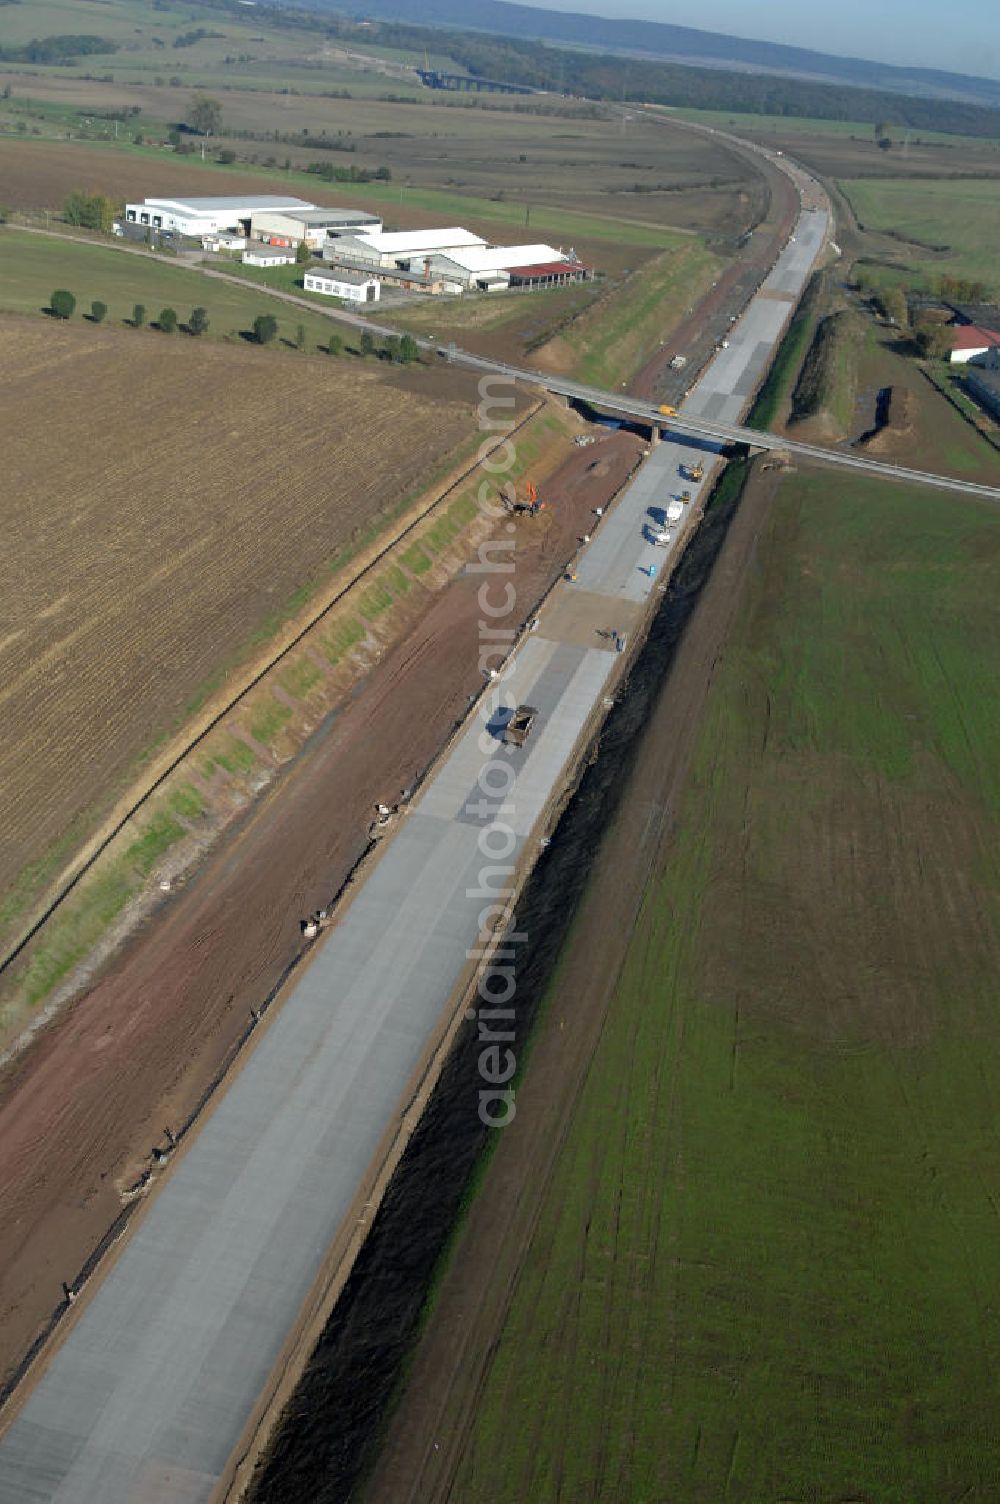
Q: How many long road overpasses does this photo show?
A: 1